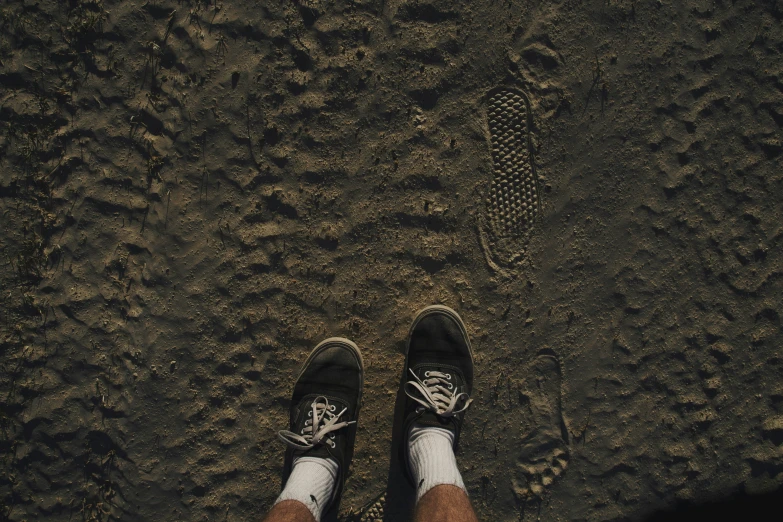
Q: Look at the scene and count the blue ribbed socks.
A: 0